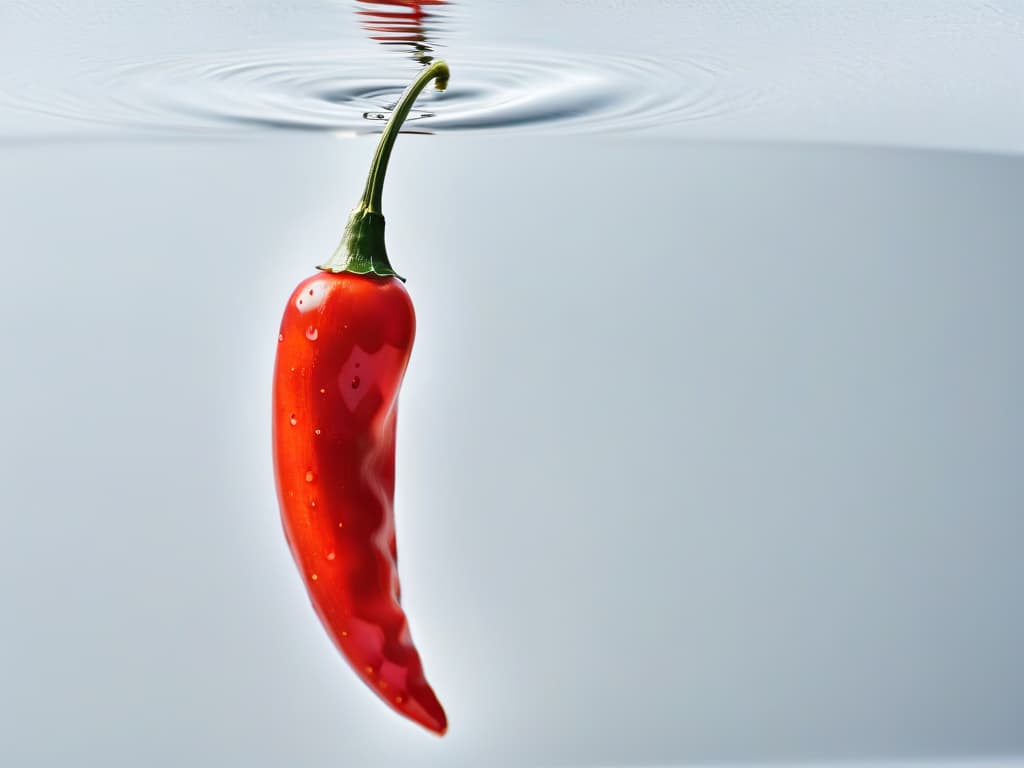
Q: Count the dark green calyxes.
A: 1